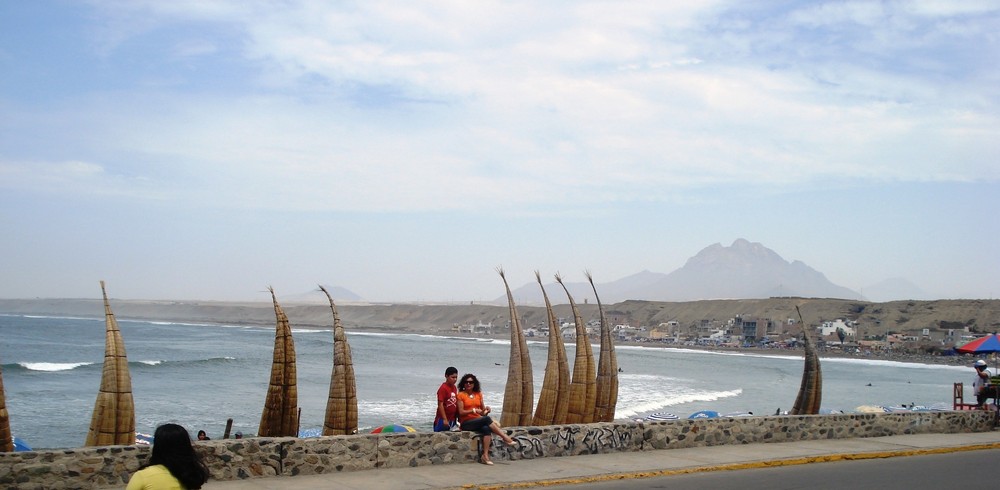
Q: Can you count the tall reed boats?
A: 9